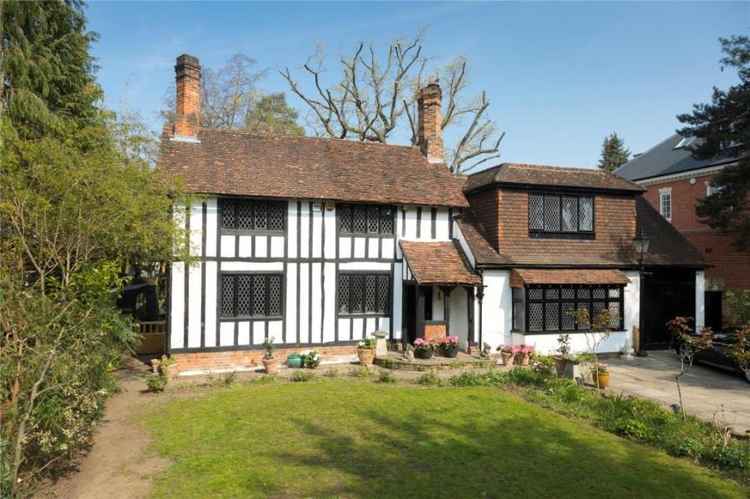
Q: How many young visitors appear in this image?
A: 0